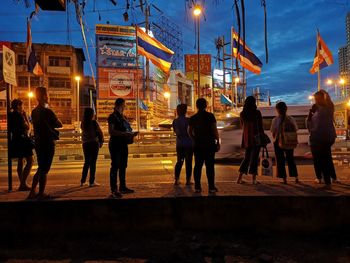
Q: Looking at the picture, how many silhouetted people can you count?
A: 9